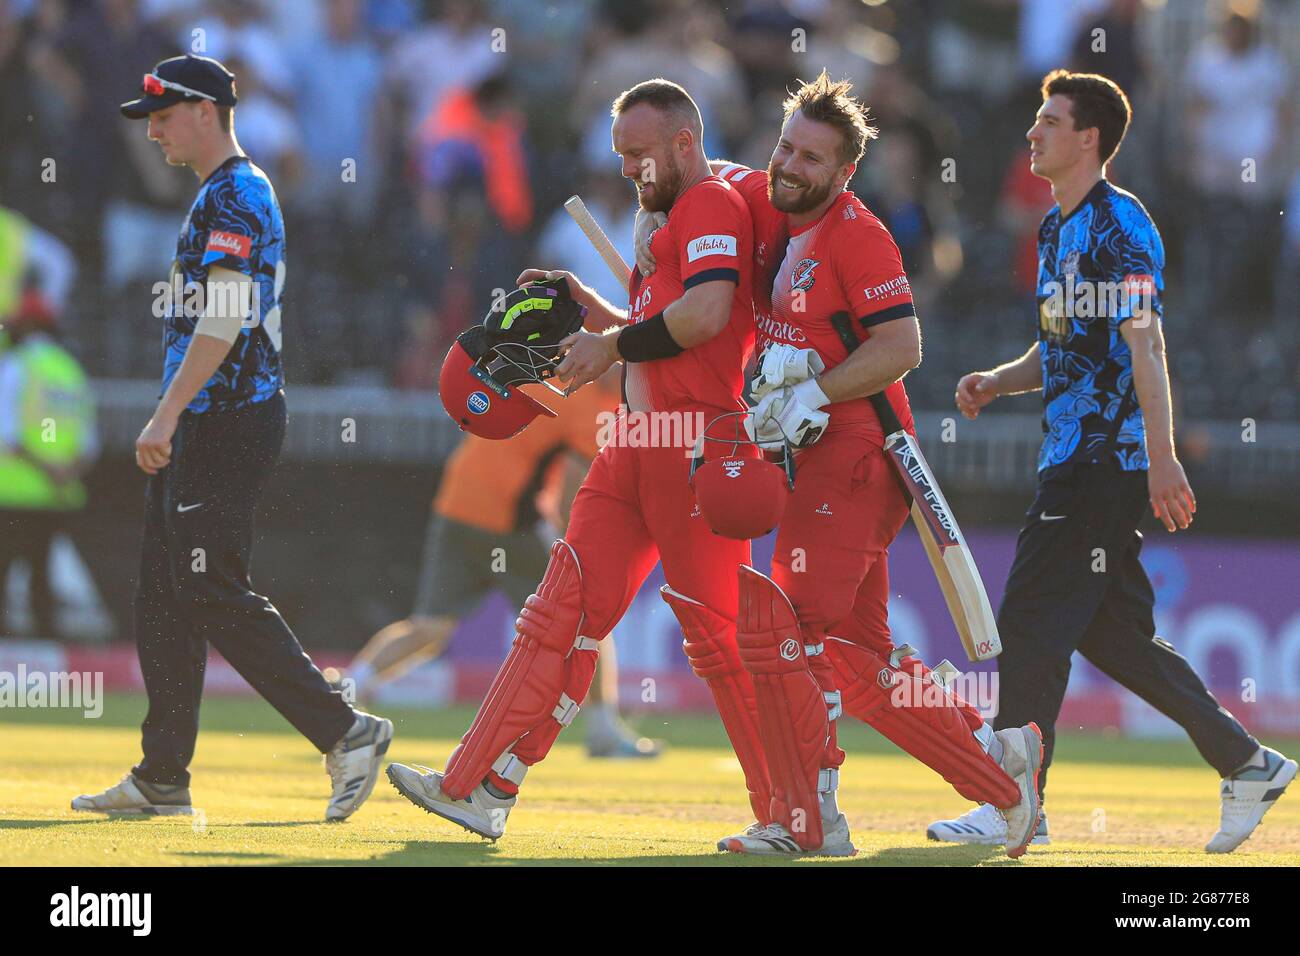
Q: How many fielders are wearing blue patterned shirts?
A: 2